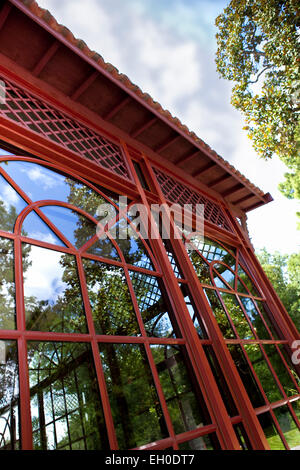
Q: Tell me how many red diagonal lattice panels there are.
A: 2